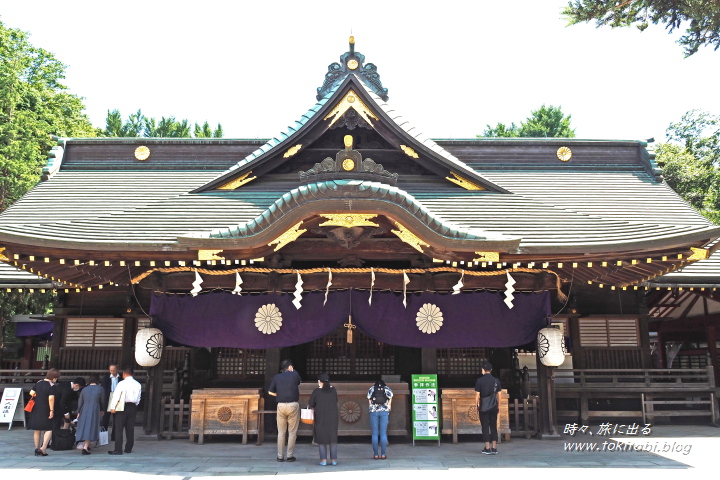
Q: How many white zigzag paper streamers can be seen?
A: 8